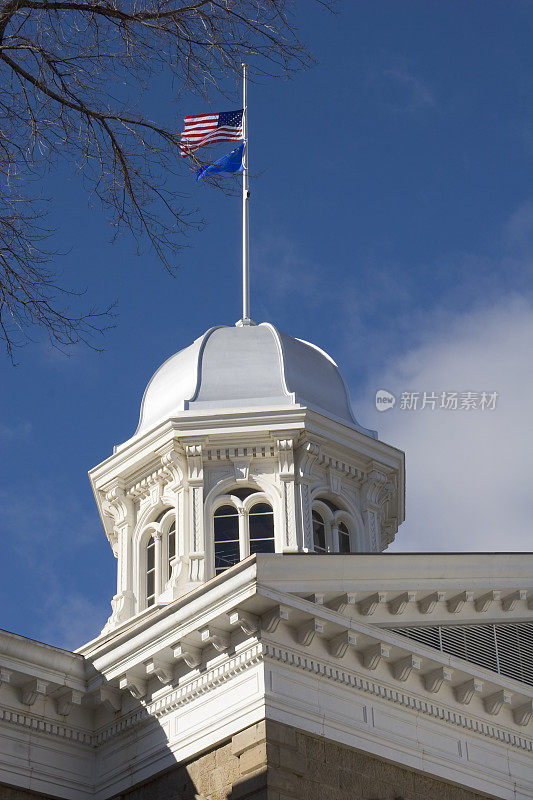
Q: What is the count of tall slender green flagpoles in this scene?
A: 0